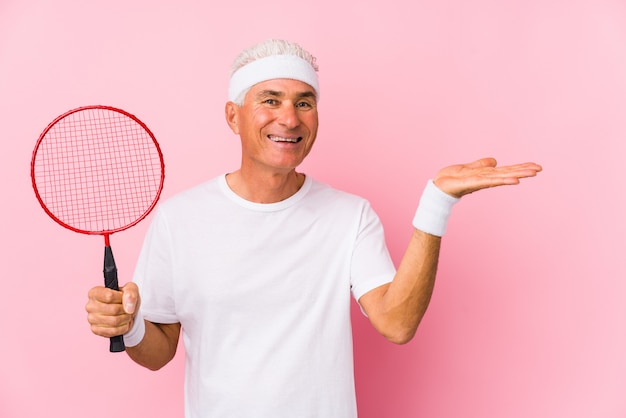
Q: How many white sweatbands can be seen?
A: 3